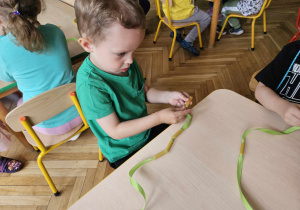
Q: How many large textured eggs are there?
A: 0